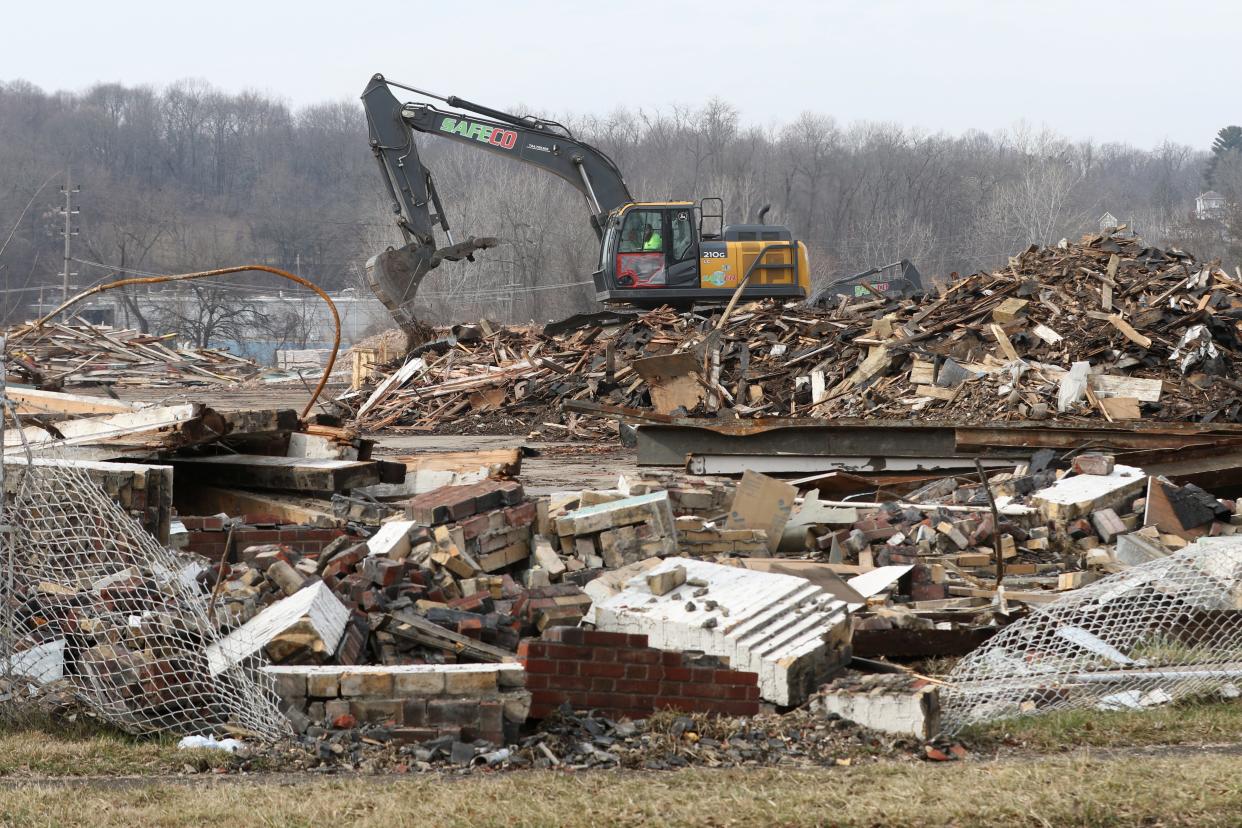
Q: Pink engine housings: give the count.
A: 0